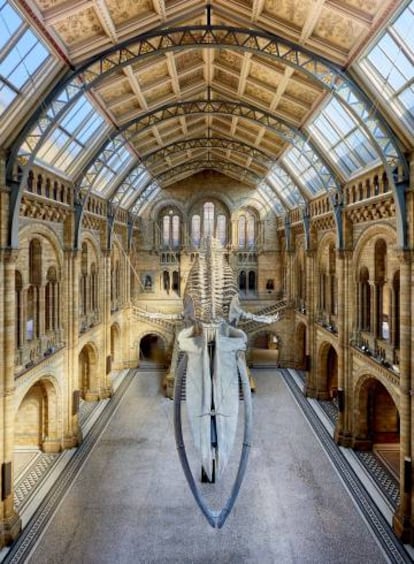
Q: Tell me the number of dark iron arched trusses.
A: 4